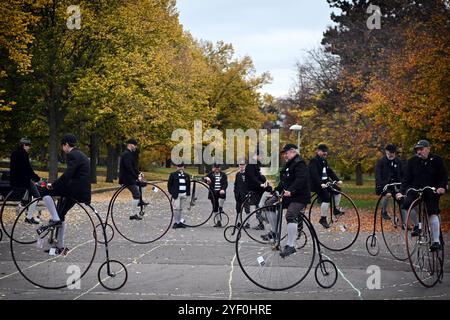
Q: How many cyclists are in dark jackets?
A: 11